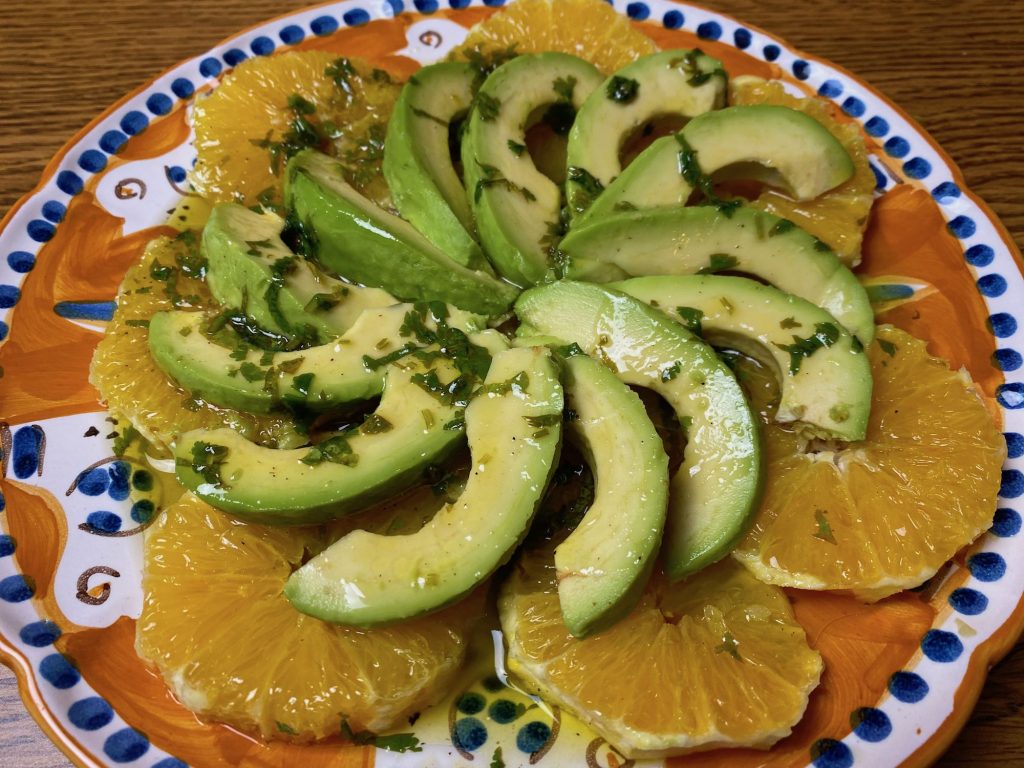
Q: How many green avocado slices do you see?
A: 13